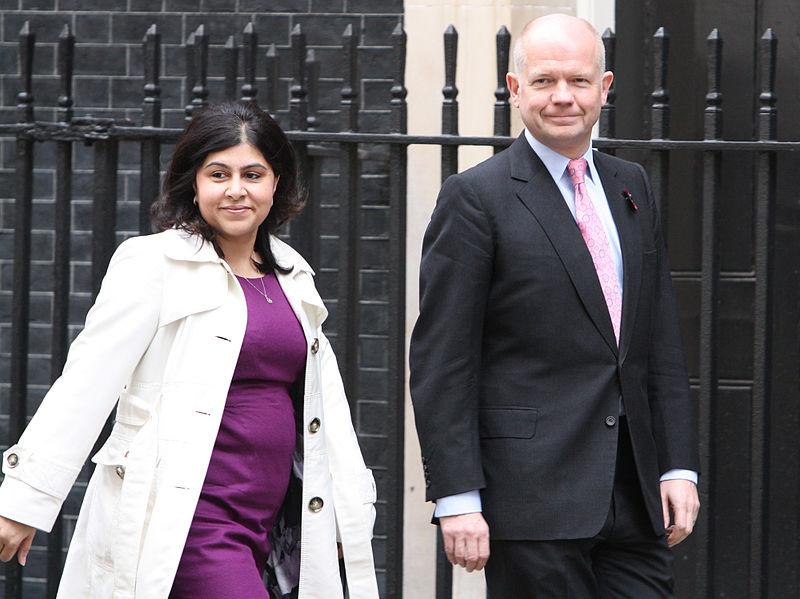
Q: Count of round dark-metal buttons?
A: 5